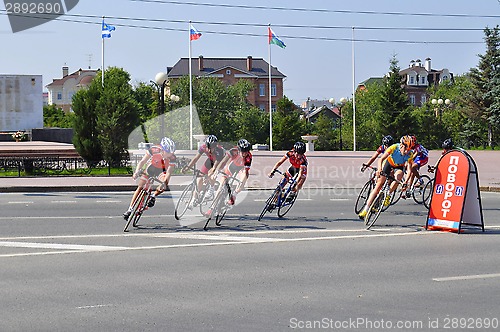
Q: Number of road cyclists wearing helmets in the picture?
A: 8